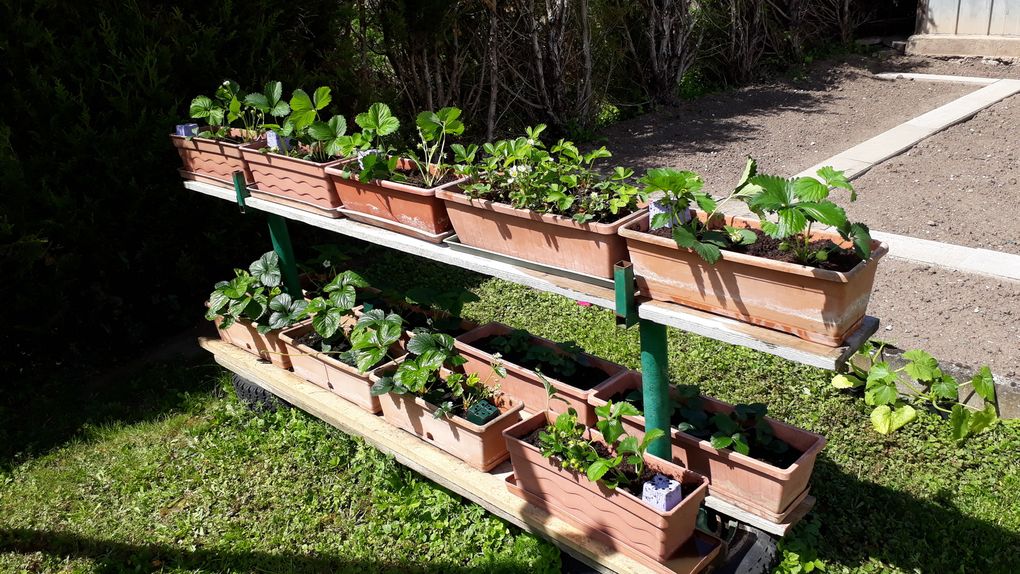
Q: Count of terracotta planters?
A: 13